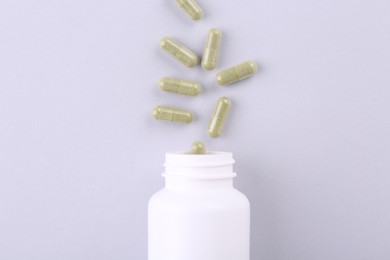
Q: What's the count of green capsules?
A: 8